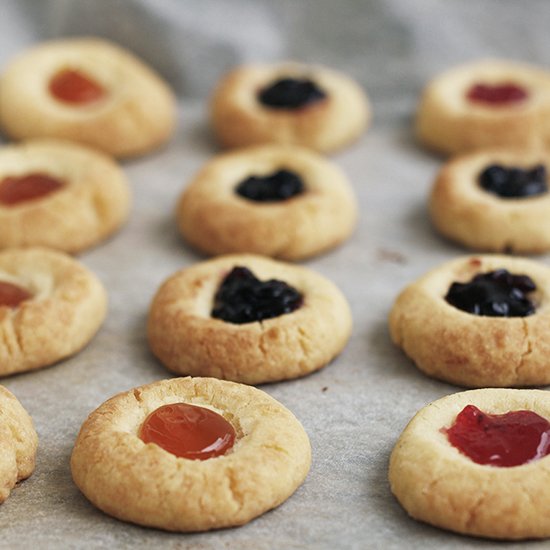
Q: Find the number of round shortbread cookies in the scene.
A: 12